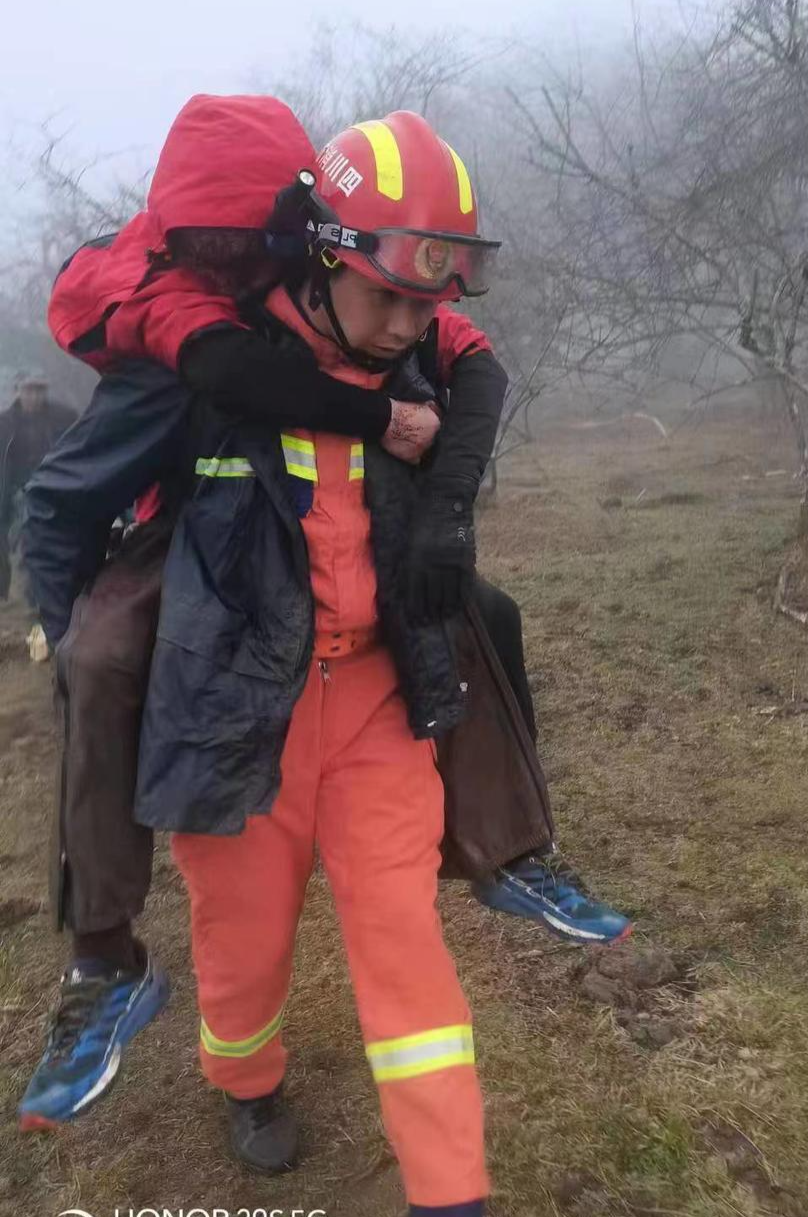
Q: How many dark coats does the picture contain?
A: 2